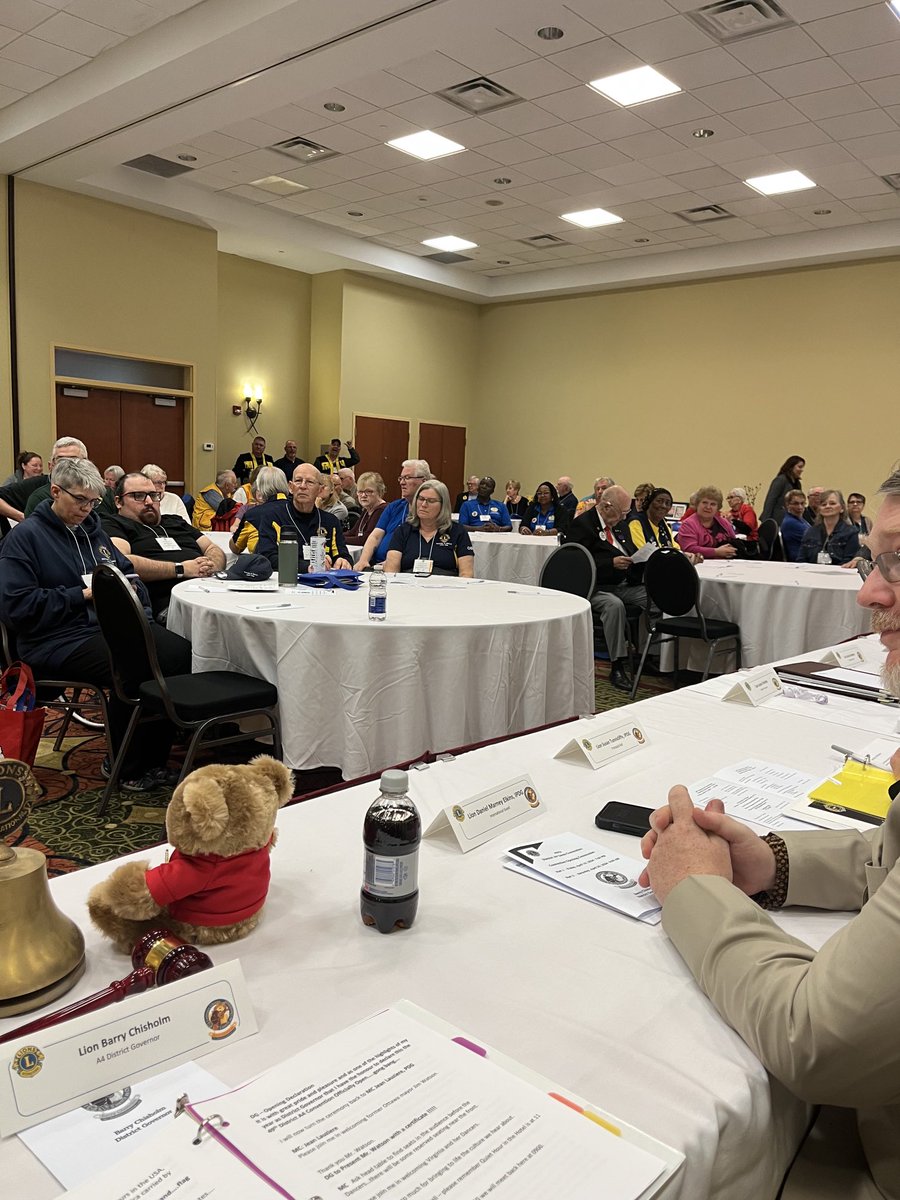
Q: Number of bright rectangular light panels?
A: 5